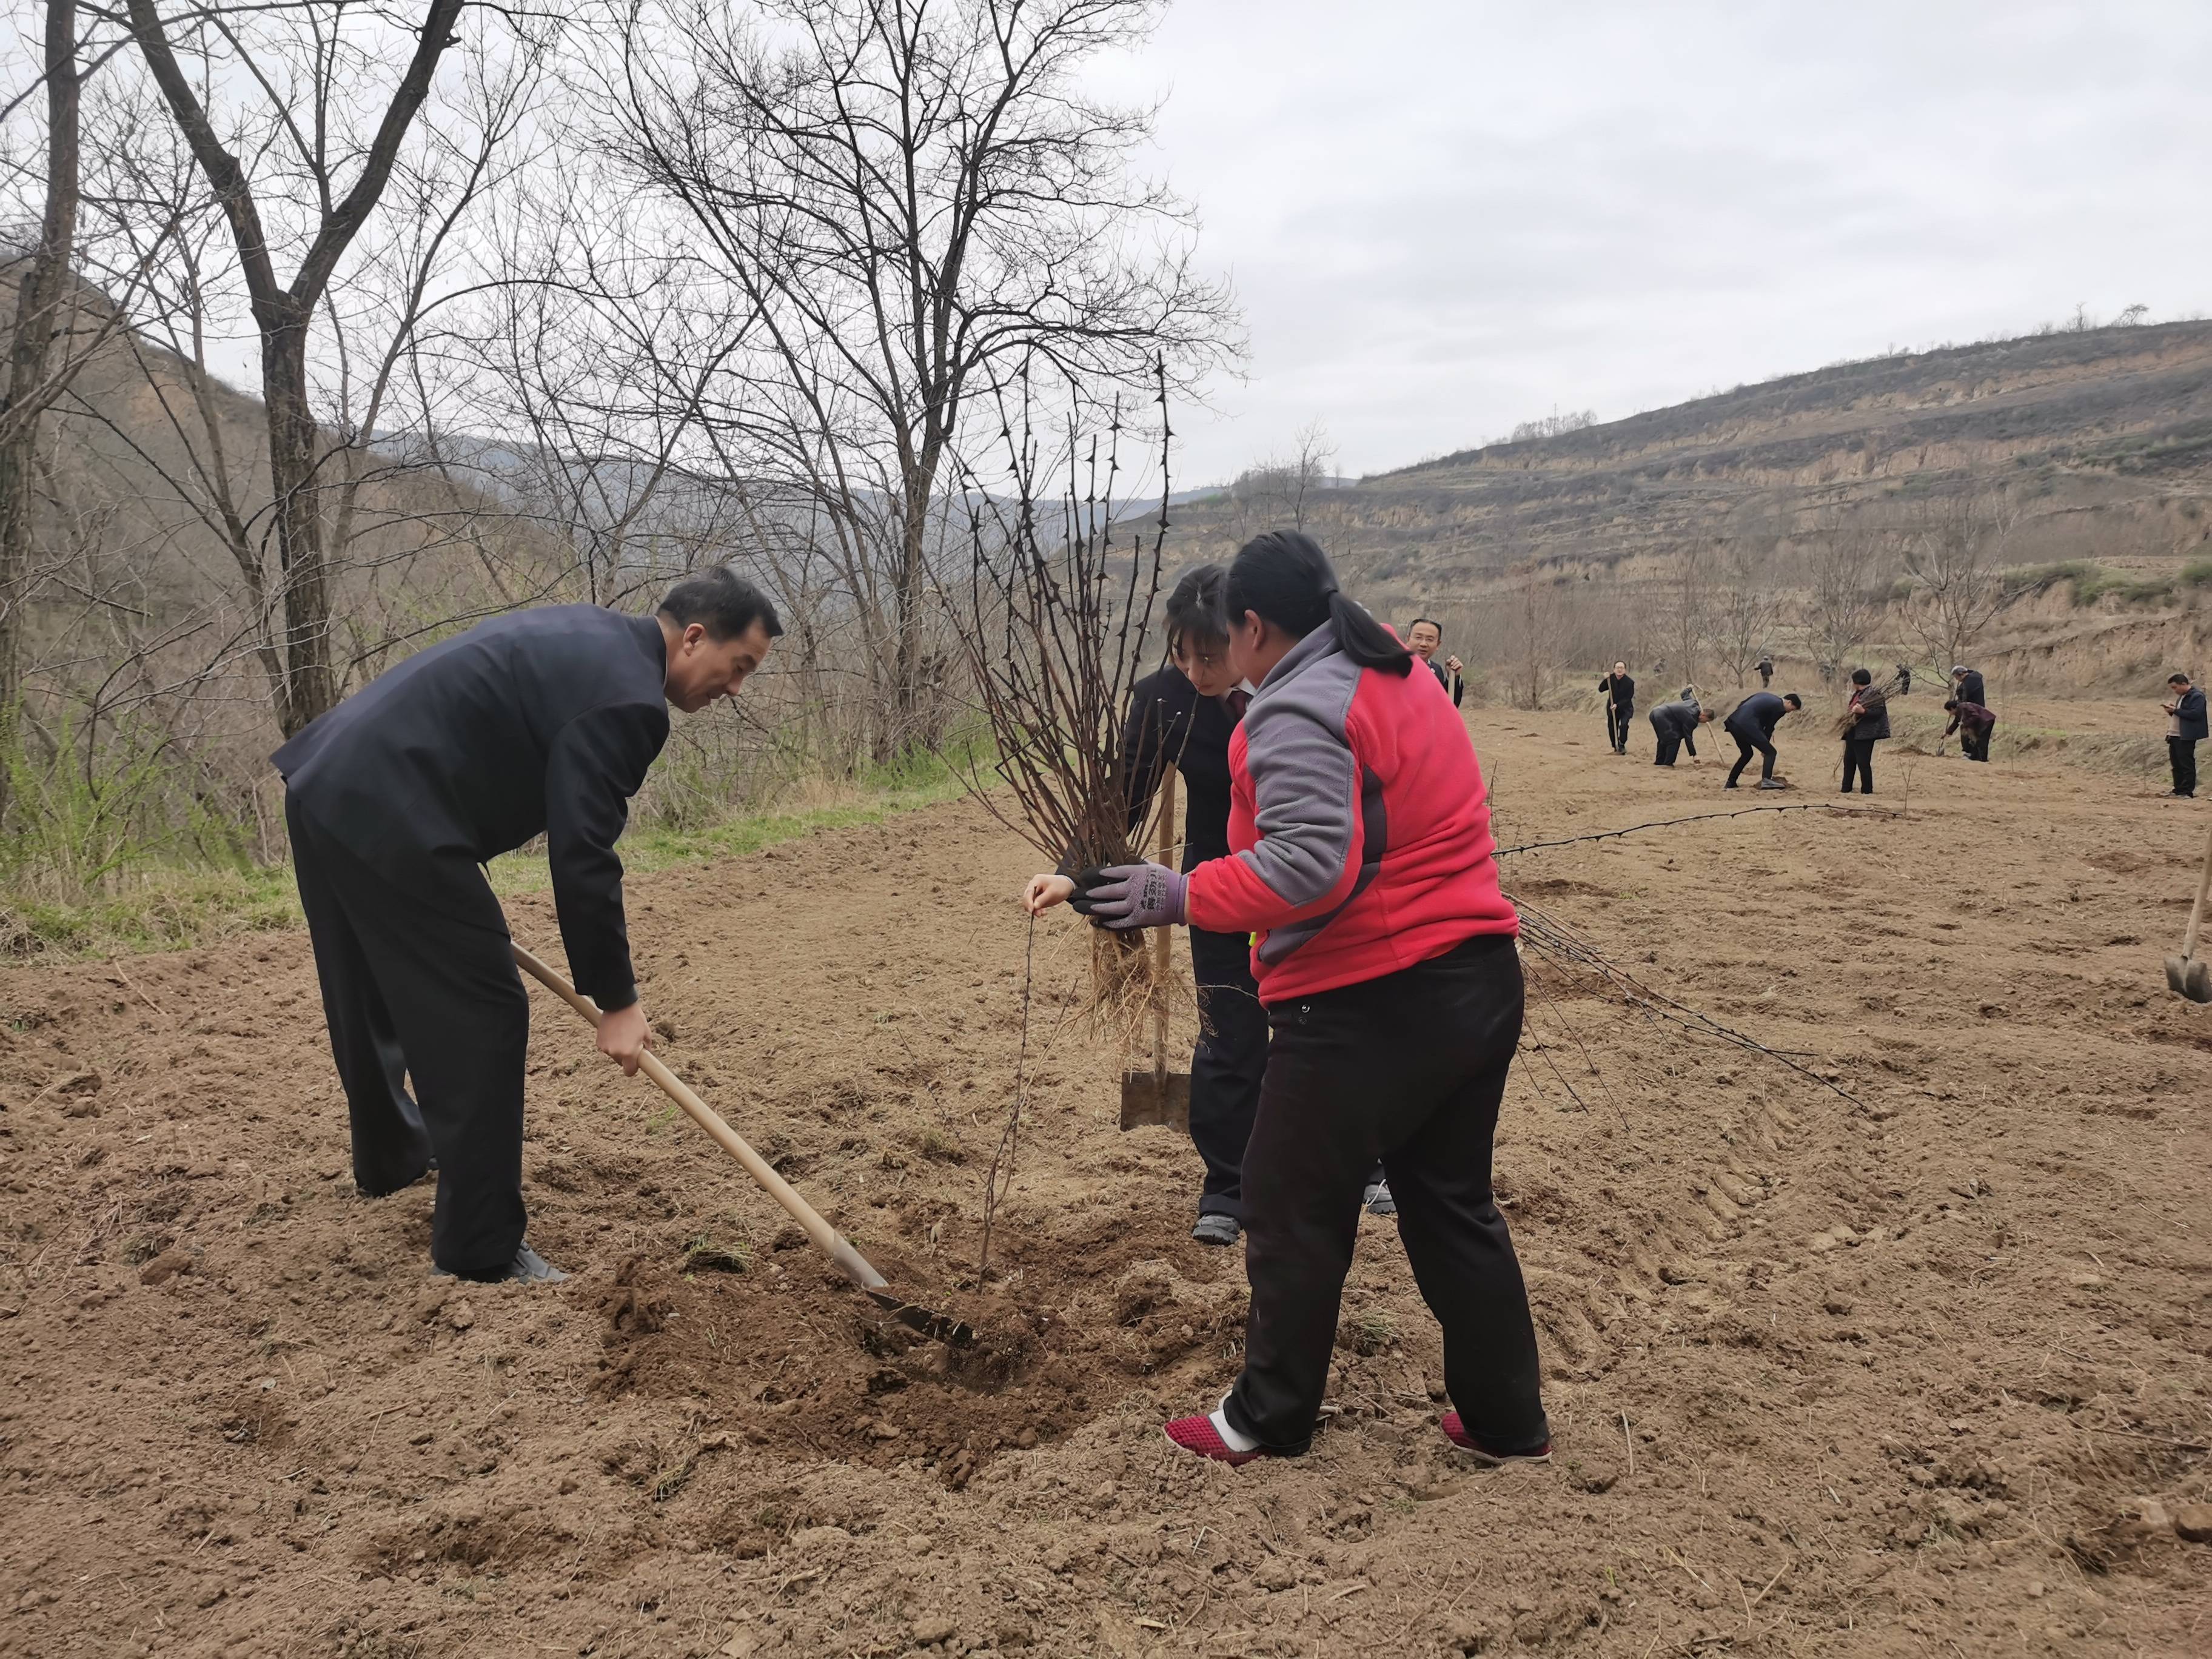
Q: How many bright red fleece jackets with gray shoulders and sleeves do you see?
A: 1